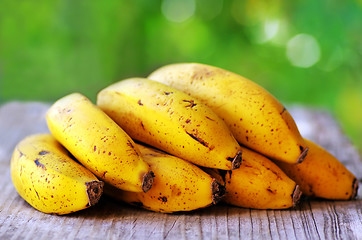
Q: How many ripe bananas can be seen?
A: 7